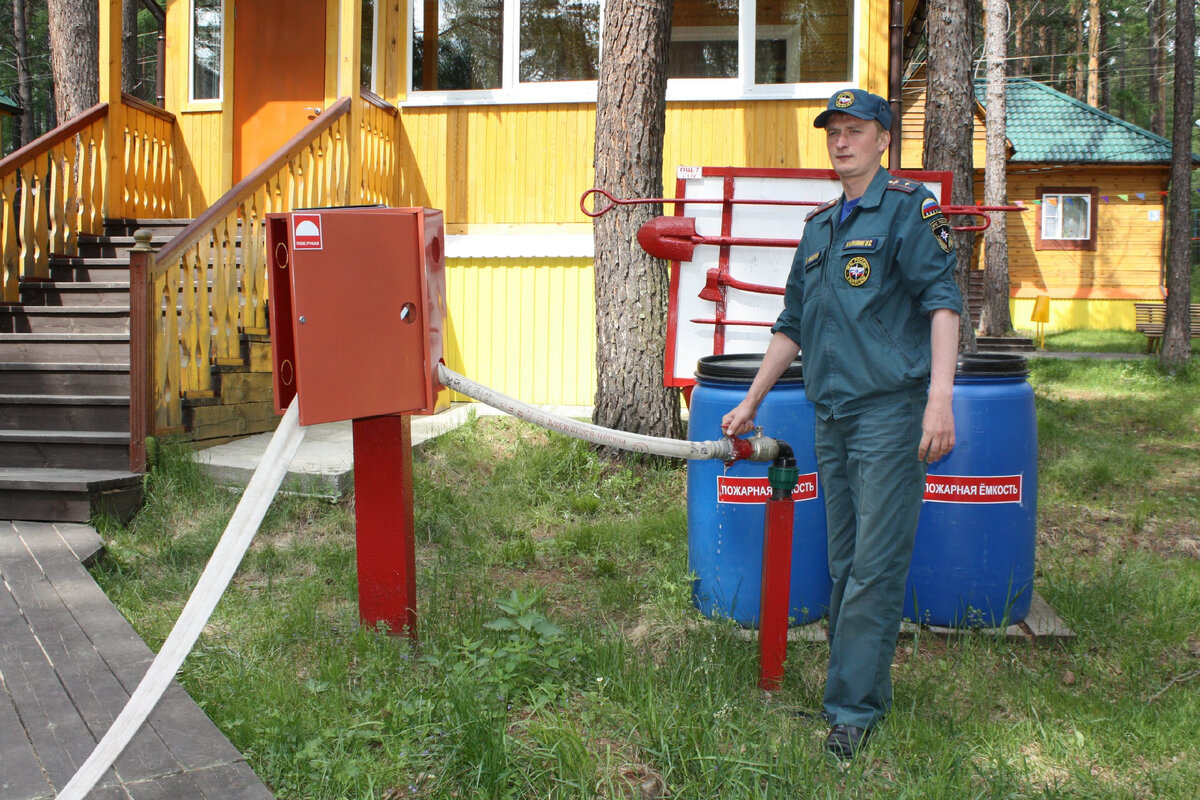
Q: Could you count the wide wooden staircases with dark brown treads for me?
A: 1